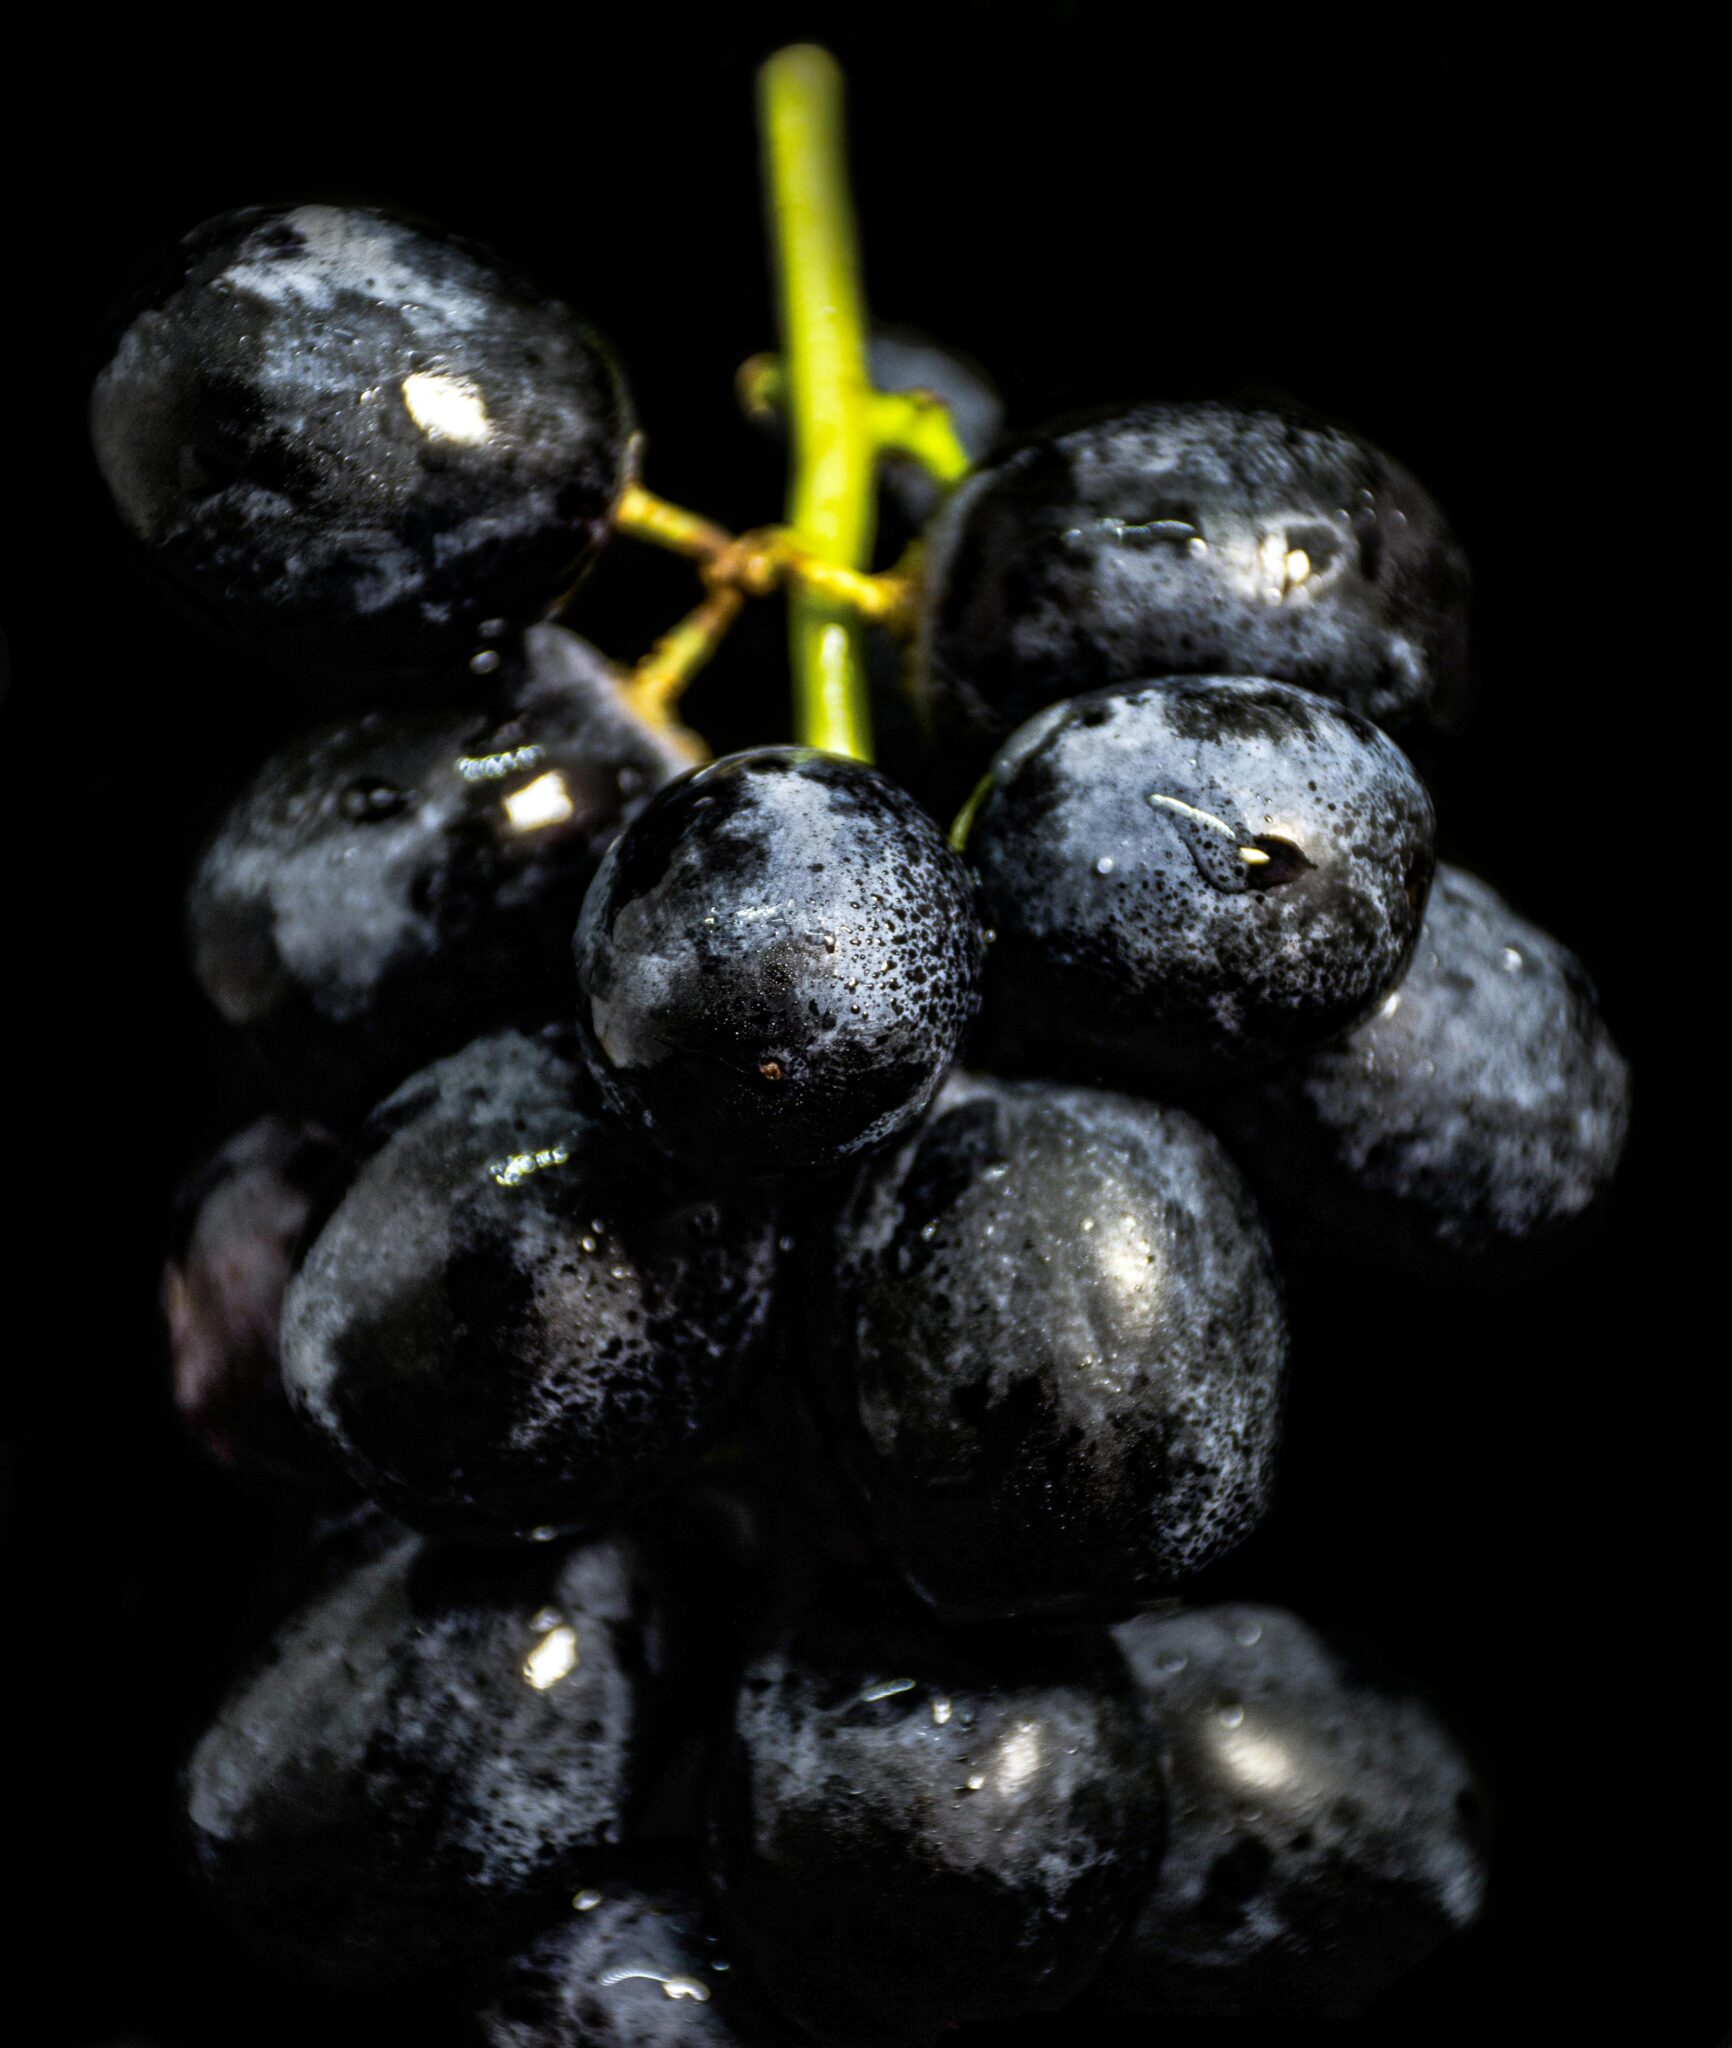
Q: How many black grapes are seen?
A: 14